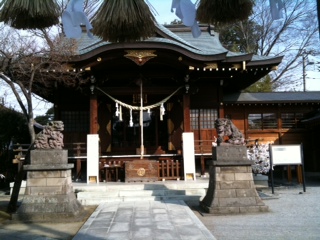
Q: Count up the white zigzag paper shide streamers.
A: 7